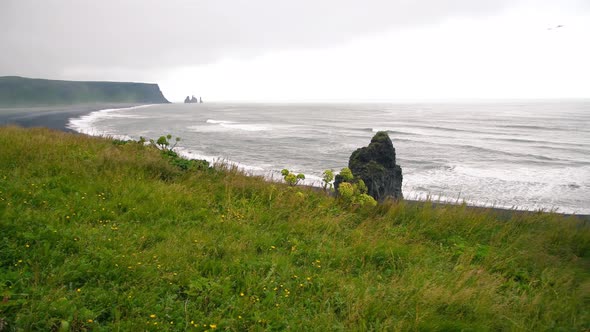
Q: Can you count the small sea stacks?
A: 3